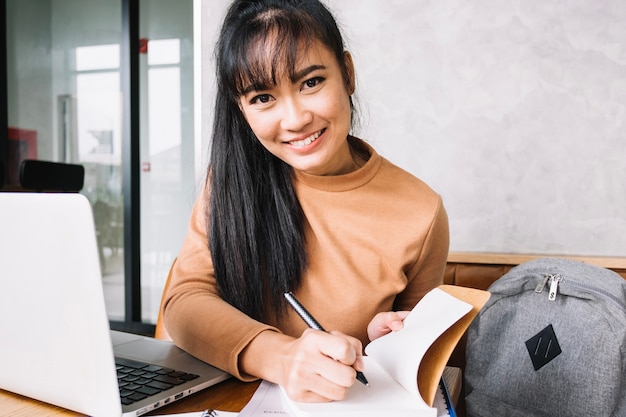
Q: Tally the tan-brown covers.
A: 1